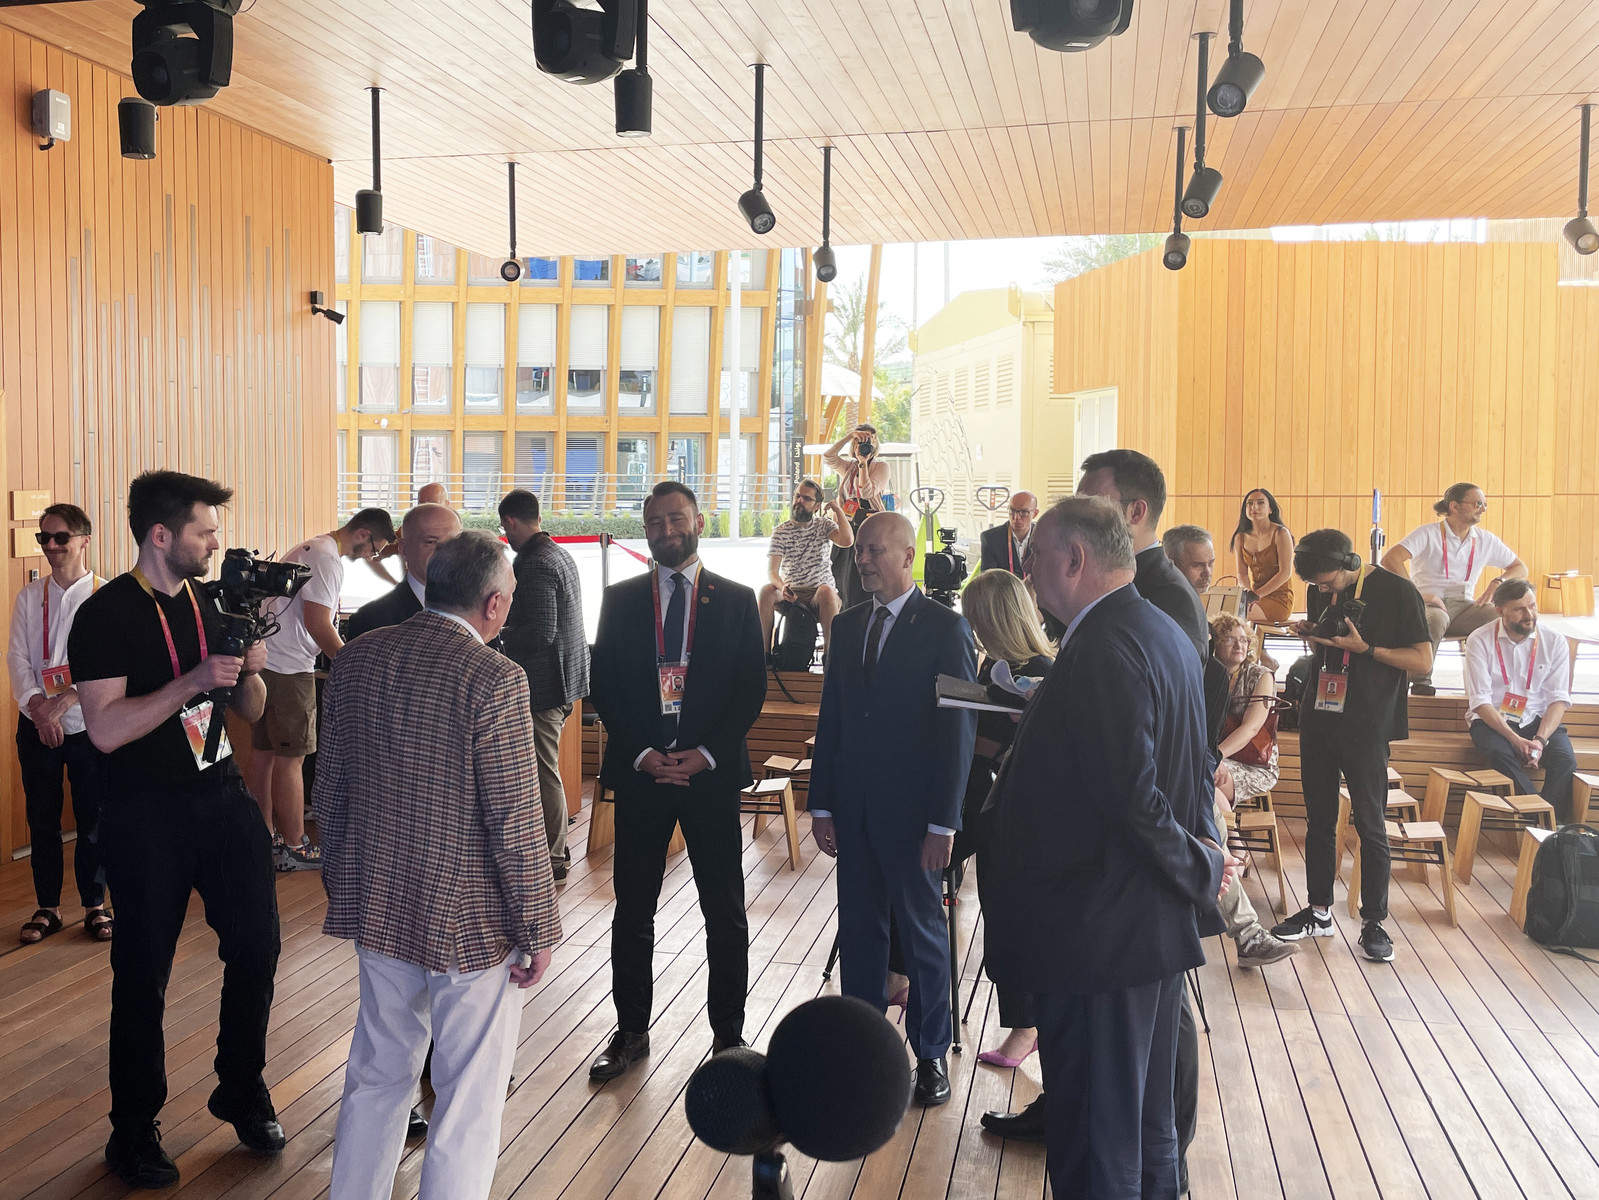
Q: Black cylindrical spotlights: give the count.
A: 10